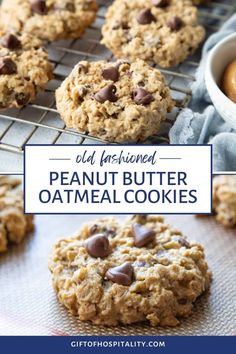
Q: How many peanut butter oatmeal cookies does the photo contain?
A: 7